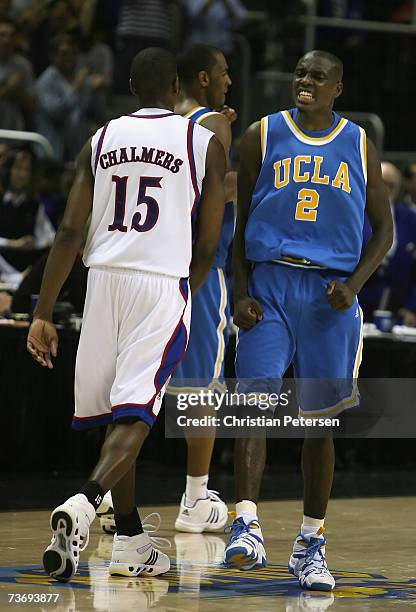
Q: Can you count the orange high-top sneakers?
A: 0